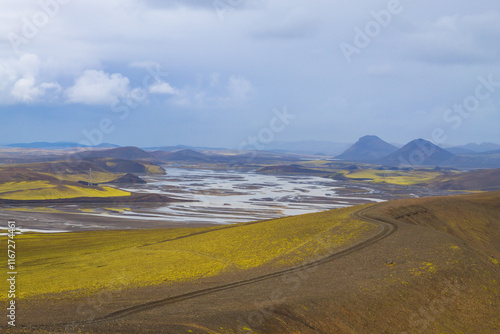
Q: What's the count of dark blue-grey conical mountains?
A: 2